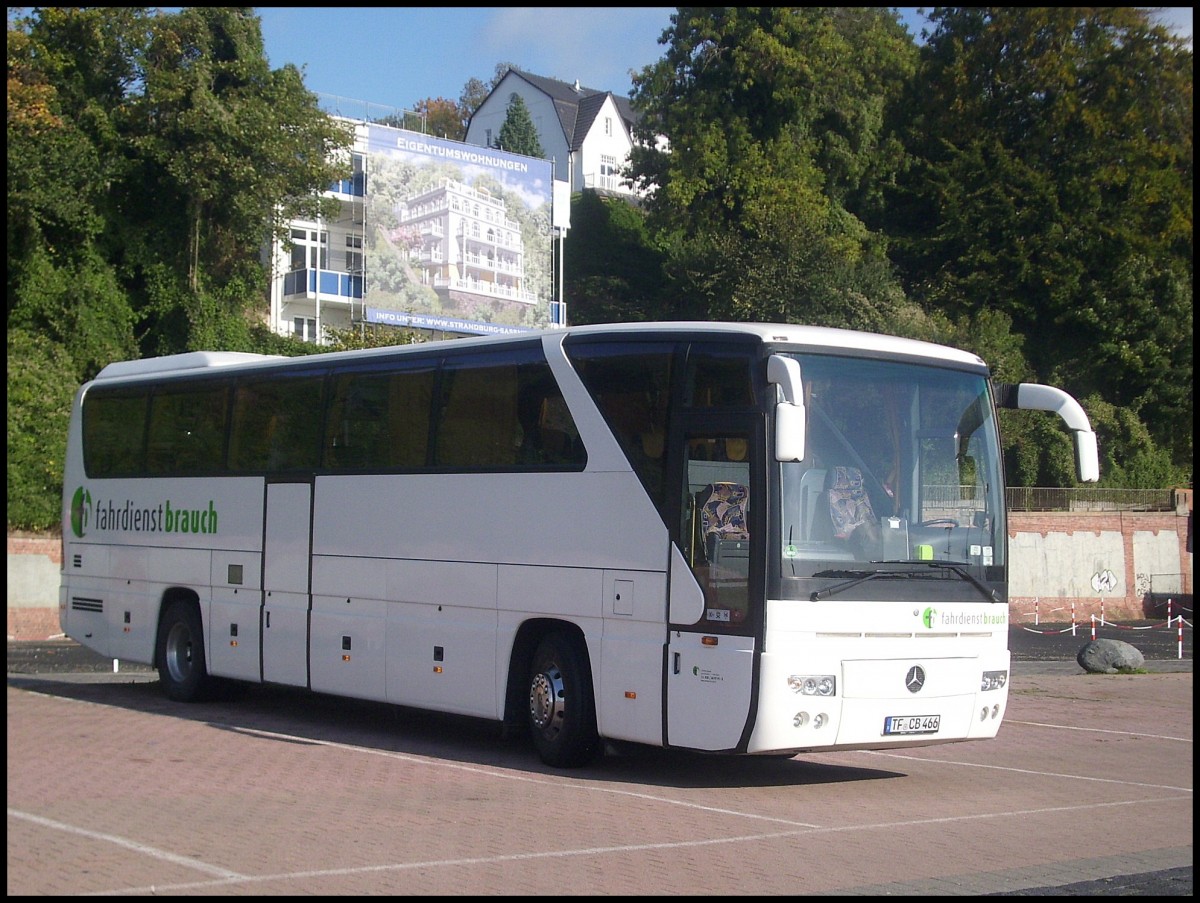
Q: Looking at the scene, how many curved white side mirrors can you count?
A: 2